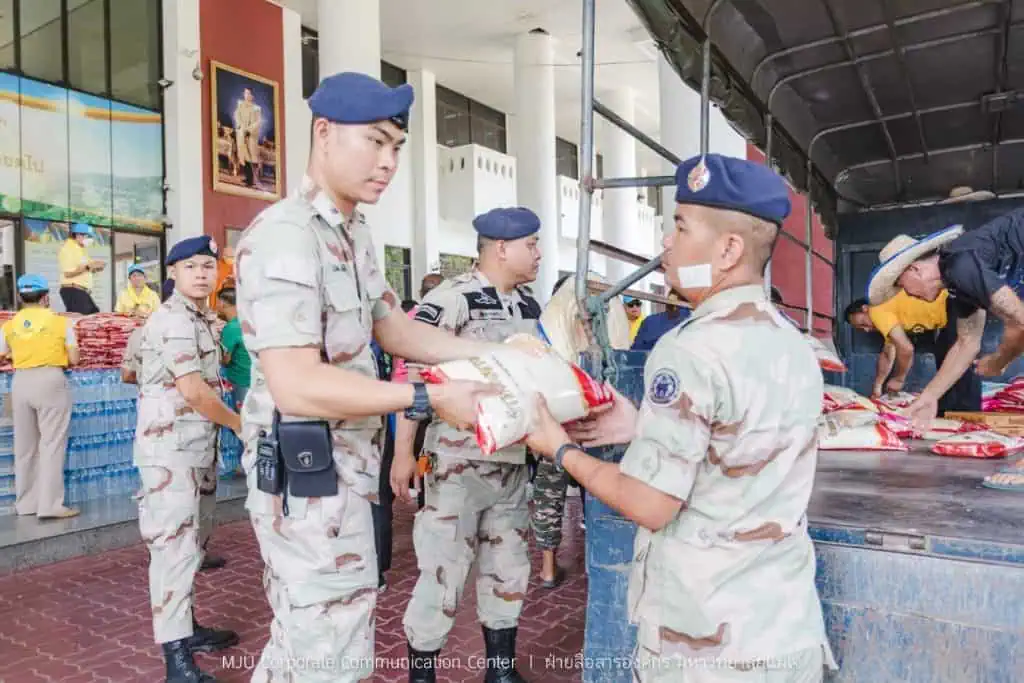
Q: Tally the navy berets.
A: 4